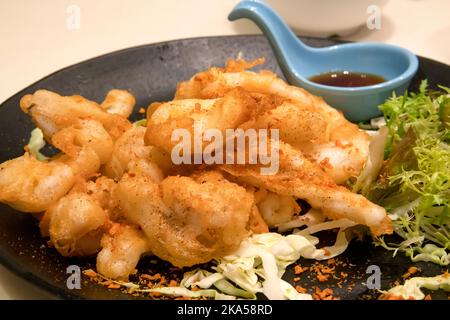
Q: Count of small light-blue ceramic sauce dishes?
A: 1